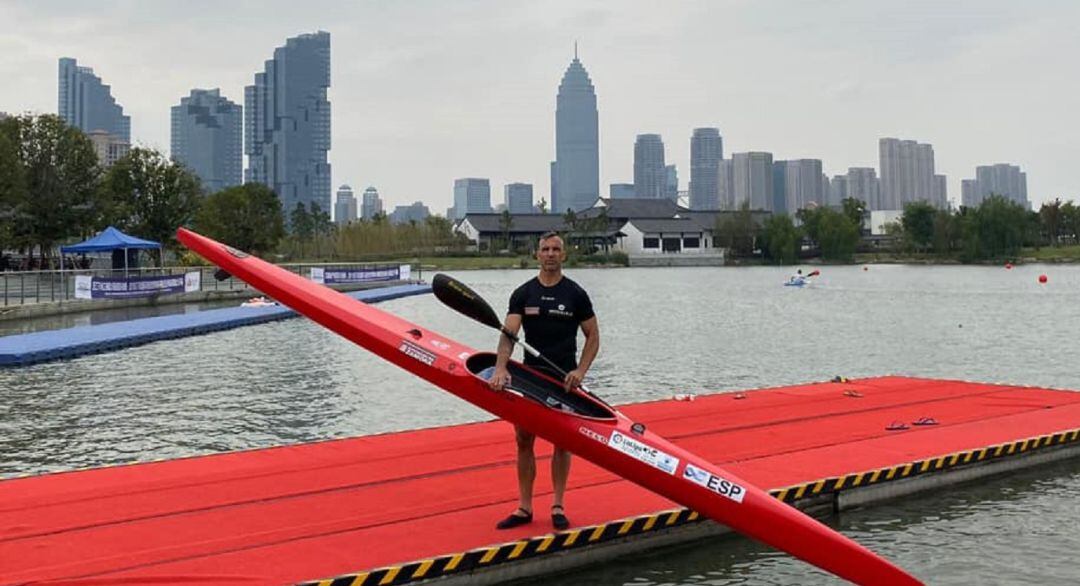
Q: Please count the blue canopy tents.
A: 1